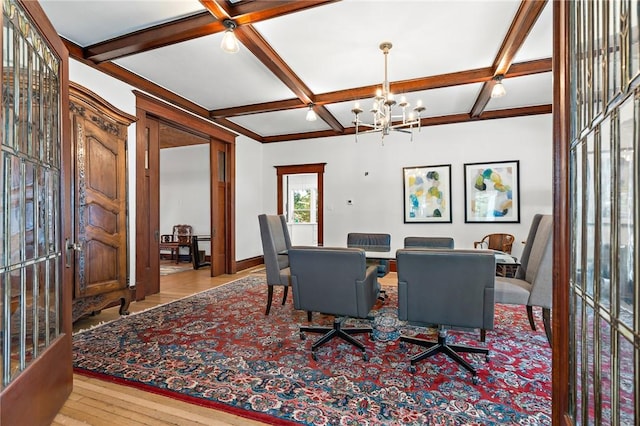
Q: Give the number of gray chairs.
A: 6